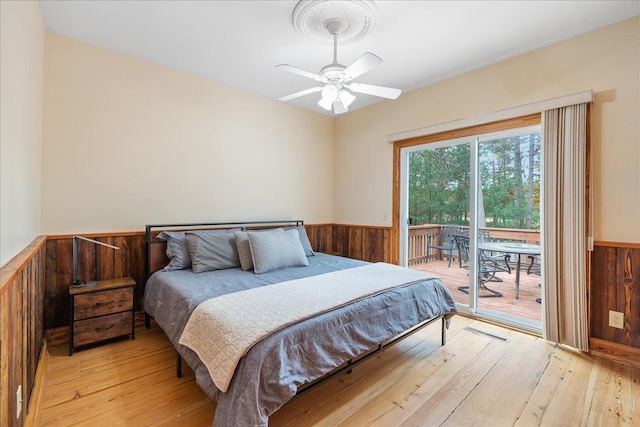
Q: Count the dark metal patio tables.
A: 1